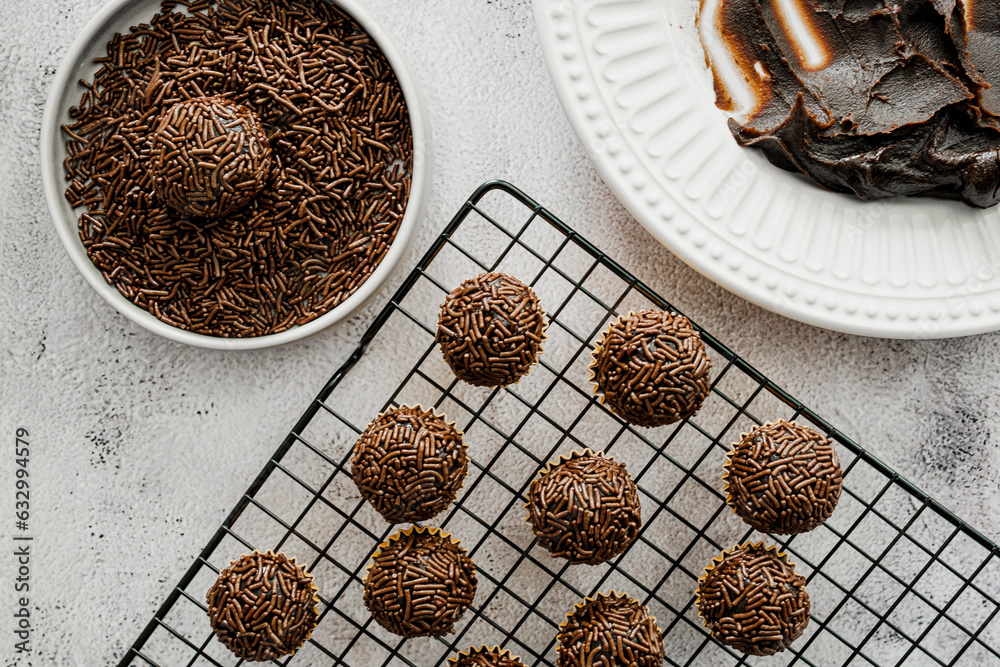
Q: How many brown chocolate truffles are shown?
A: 11